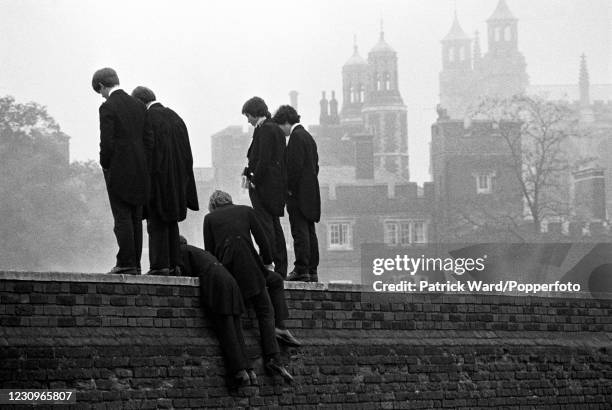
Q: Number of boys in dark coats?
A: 6